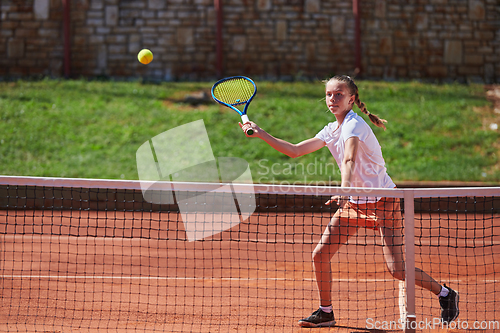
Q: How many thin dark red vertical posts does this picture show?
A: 3